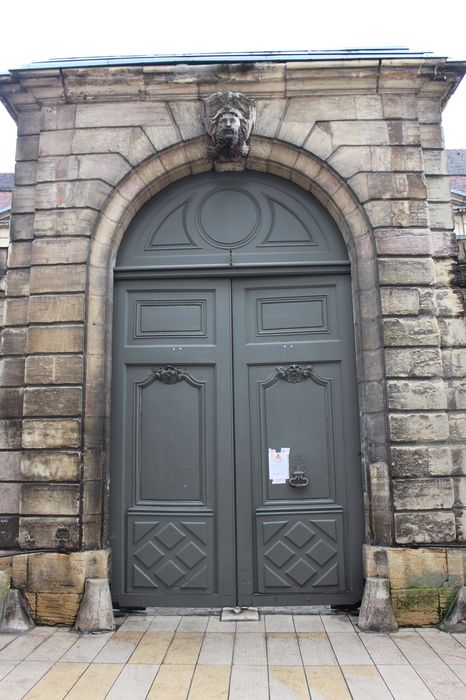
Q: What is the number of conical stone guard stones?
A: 4